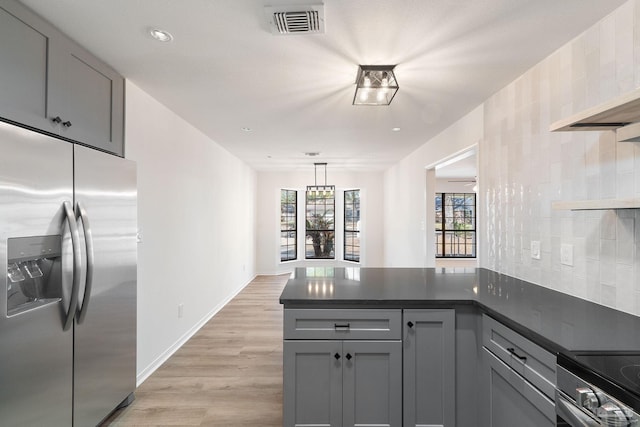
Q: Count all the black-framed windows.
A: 4